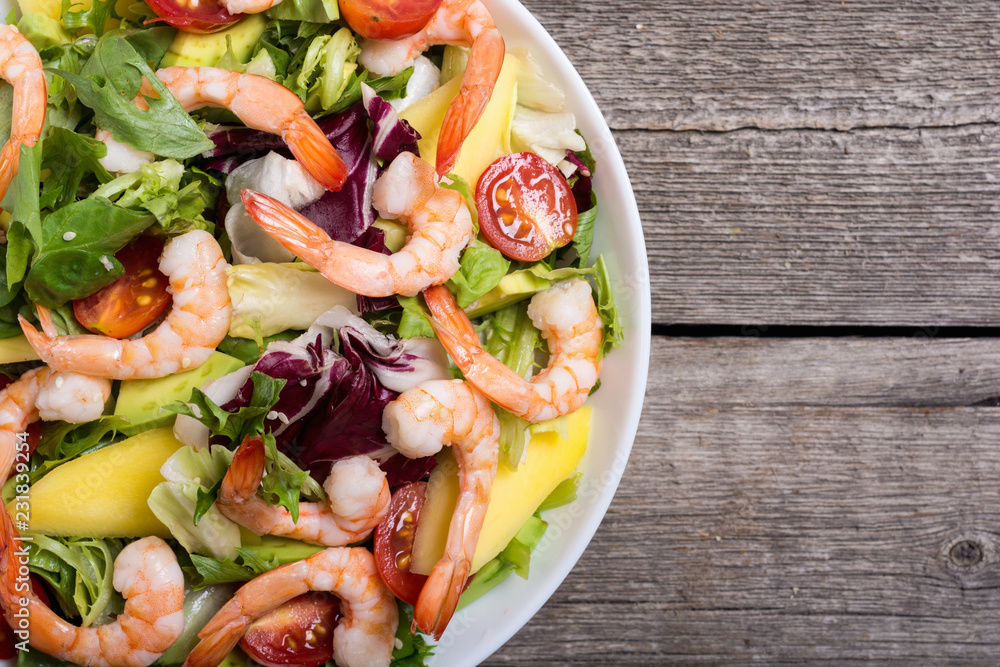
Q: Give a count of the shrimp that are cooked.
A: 12